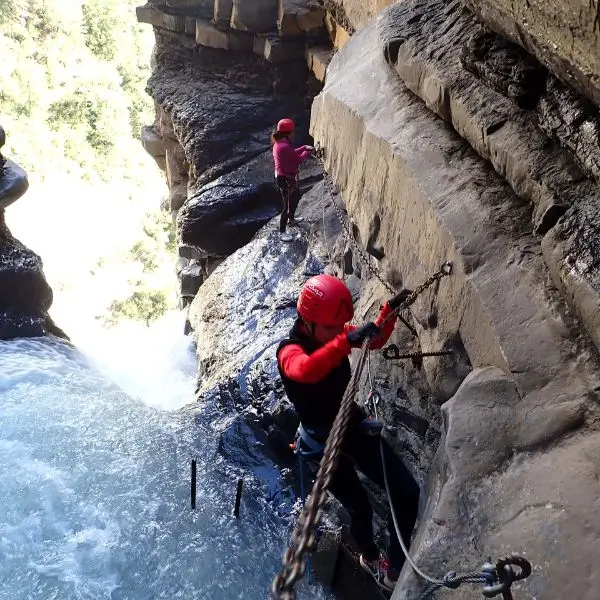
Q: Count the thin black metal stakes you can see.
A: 2